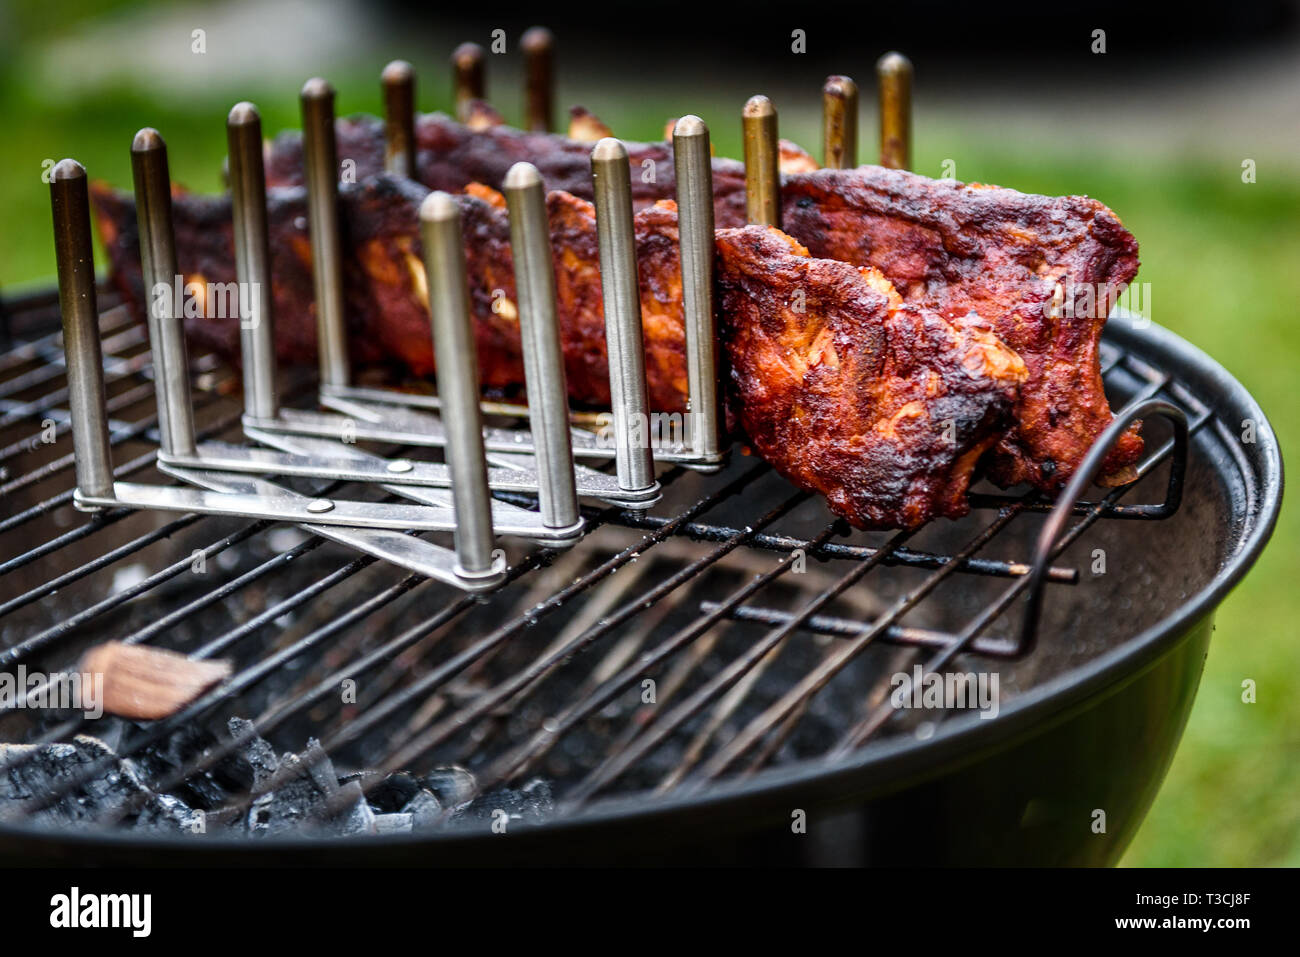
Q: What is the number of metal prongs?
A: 14